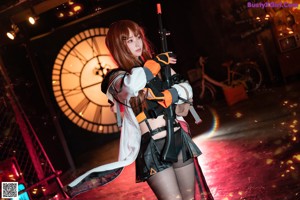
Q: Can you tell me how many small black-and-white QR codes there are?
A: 1